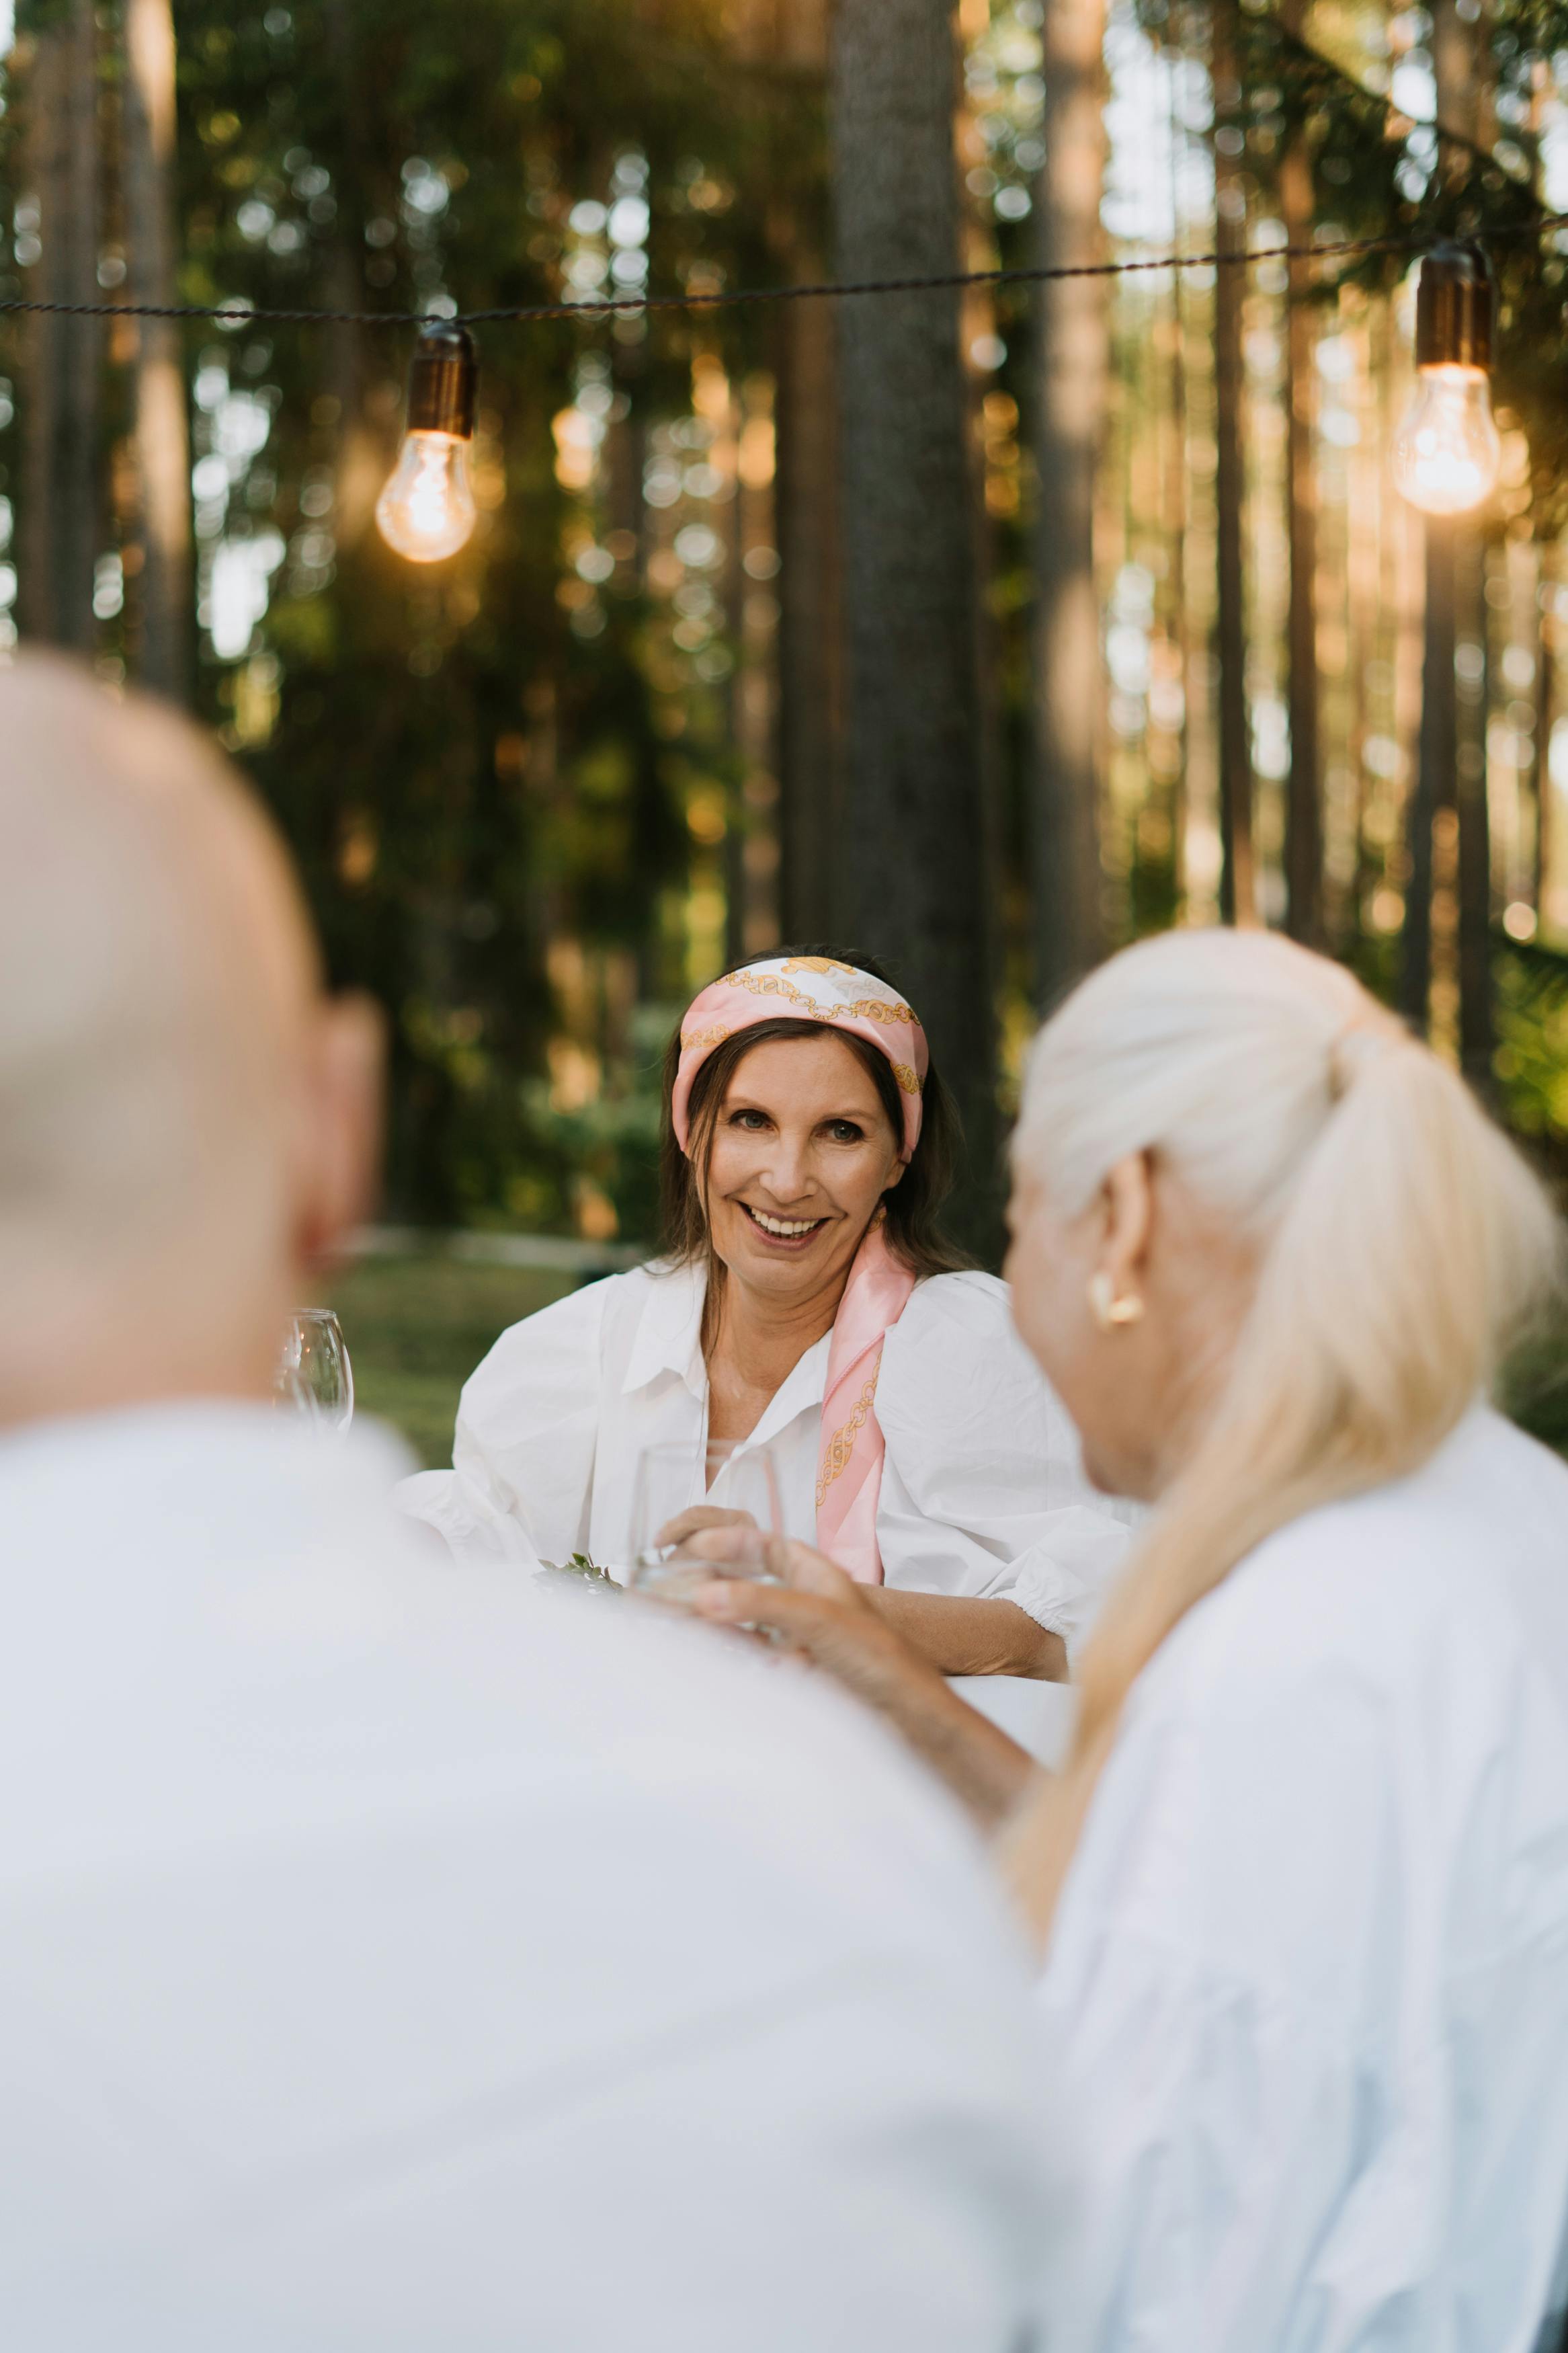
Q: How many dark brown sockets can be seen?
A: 2